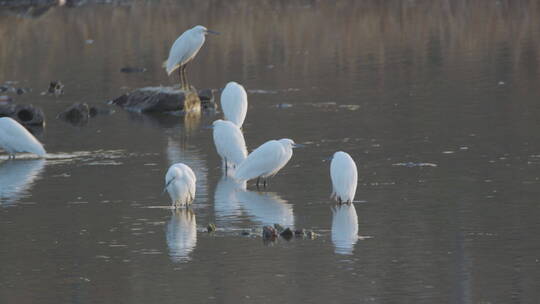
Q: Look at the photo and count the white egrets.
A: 7